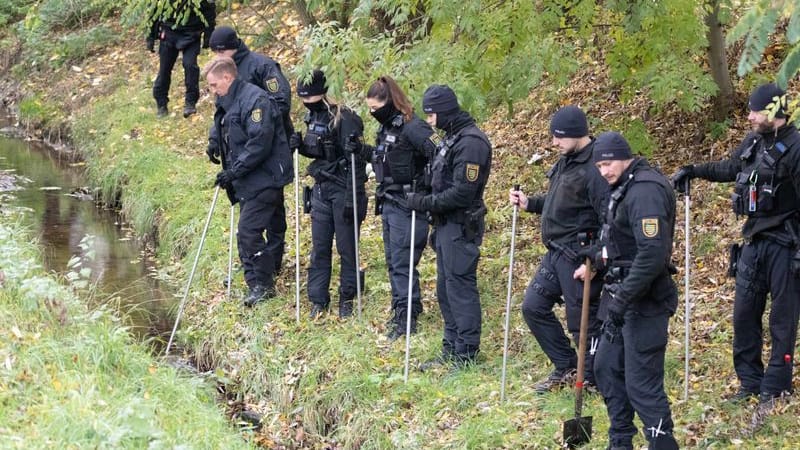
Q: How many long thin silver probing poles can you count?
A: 7